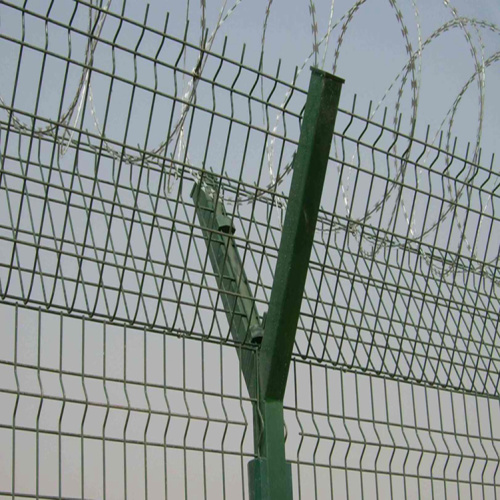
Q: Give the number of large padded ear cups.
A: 0